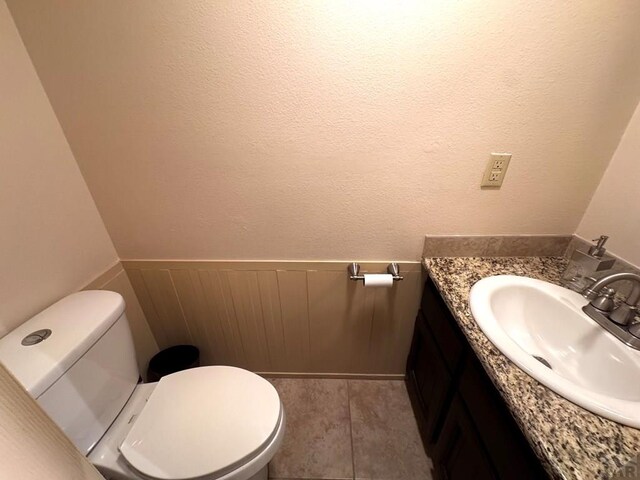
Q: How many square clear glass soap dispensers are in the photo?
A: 1